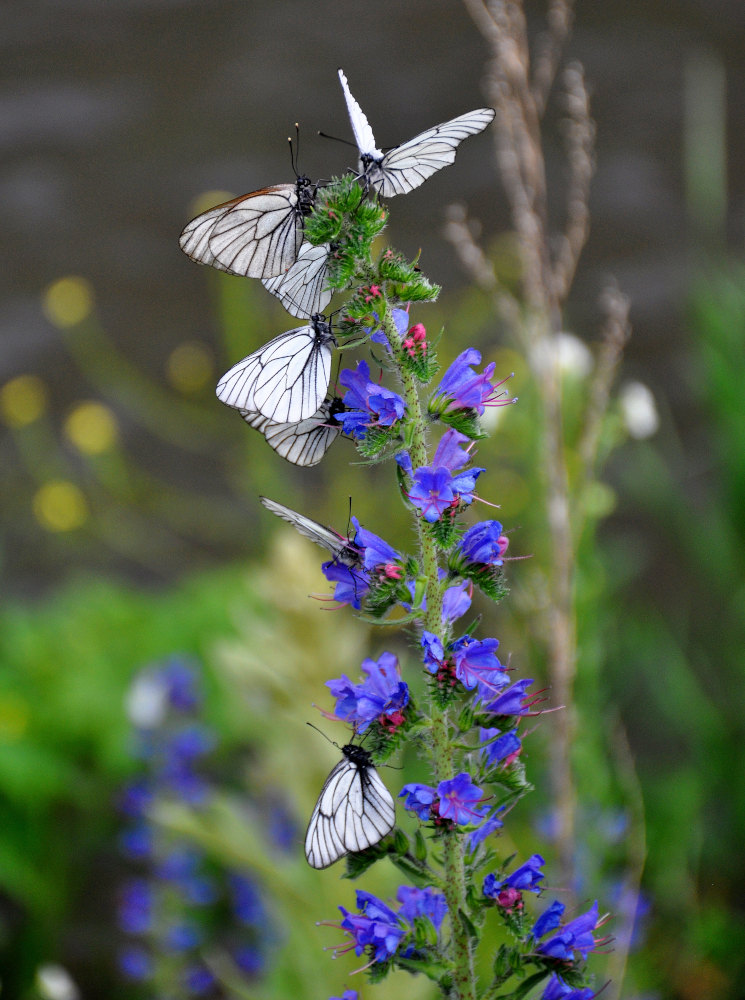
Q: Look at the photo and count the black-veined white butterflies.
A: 7